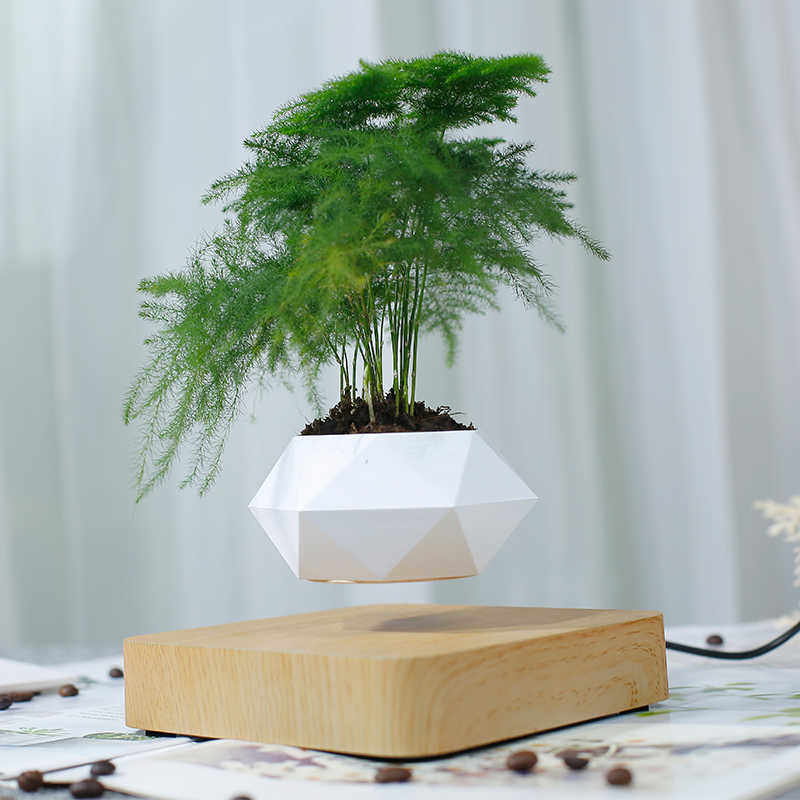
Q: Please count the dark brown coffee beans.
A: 13